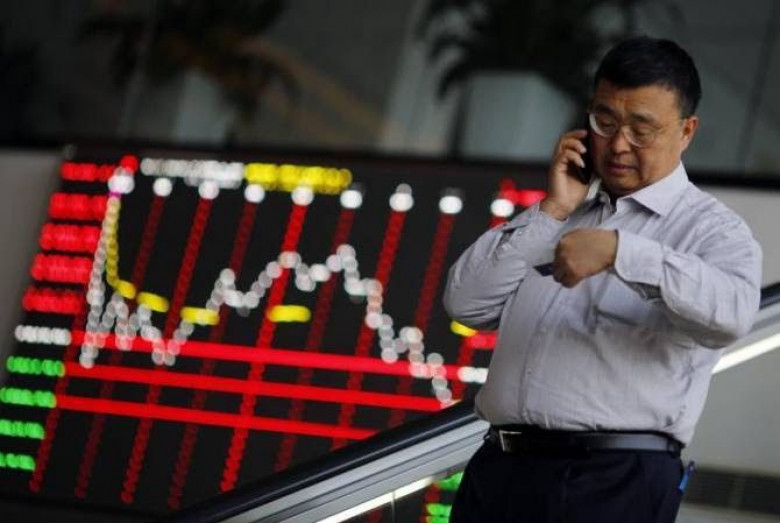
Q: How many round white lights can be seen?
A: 9